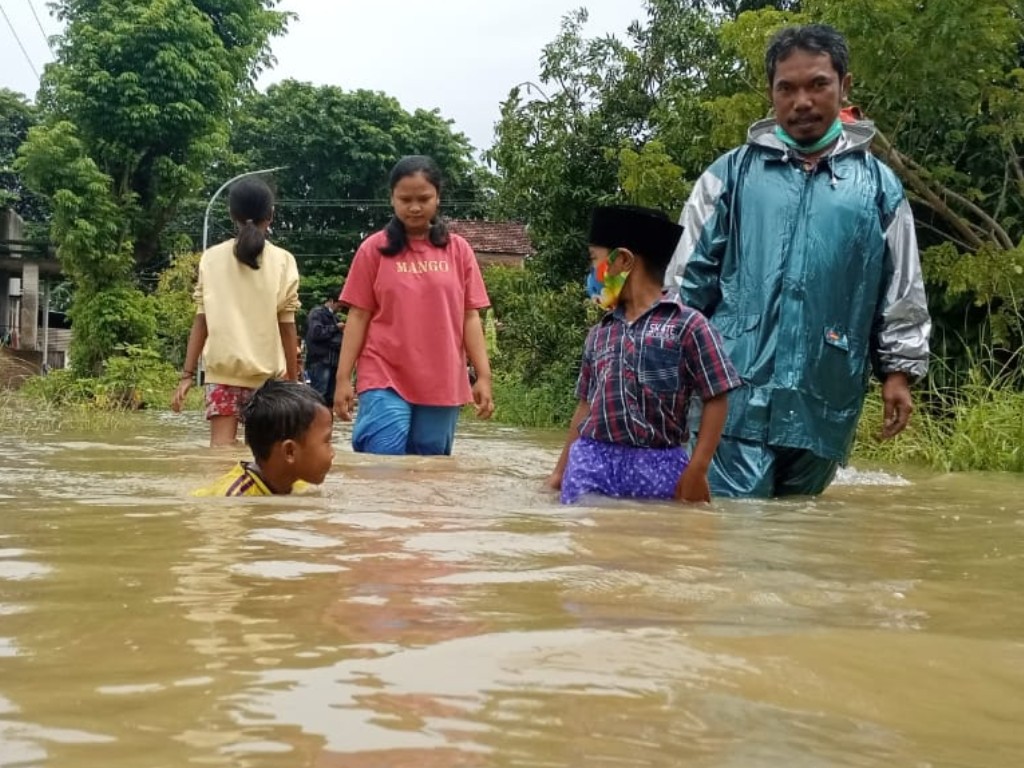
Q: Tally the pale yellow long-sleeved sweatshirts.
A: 1